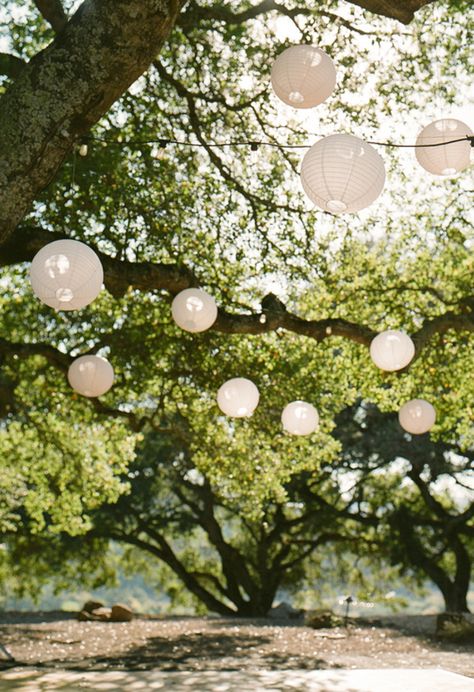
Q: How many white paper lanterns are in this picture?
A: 10